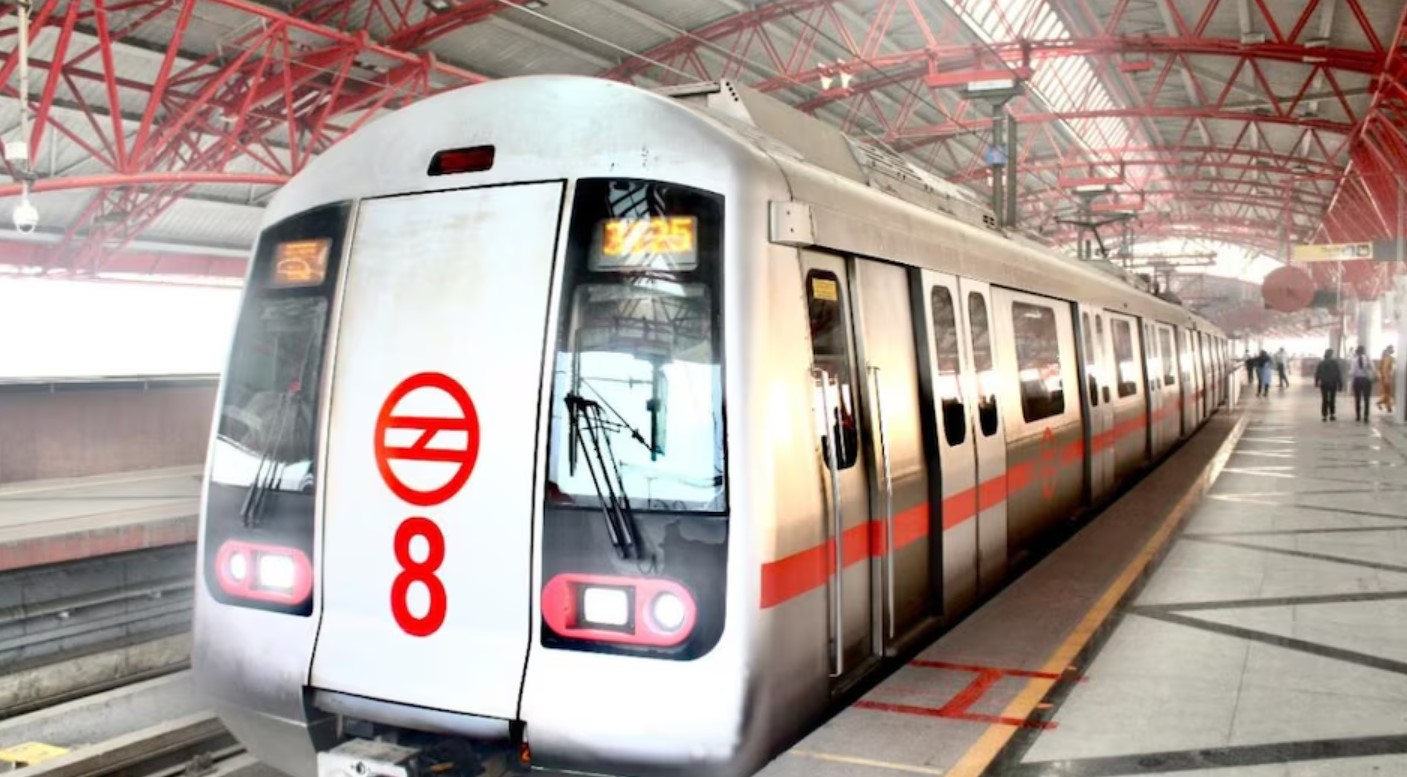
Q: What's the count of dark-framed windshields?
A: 2